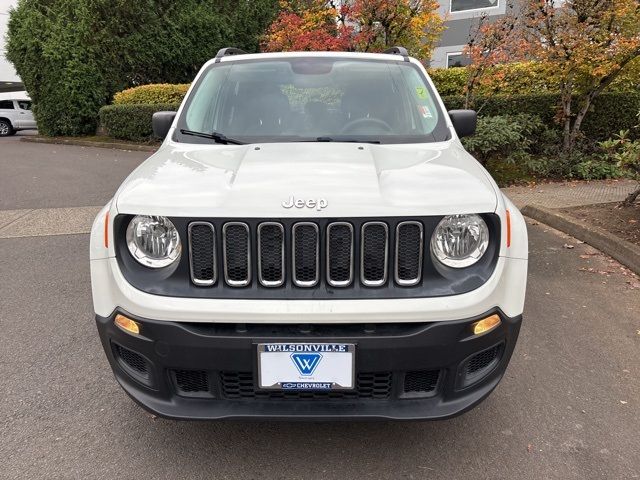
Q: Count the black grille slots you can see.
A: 7